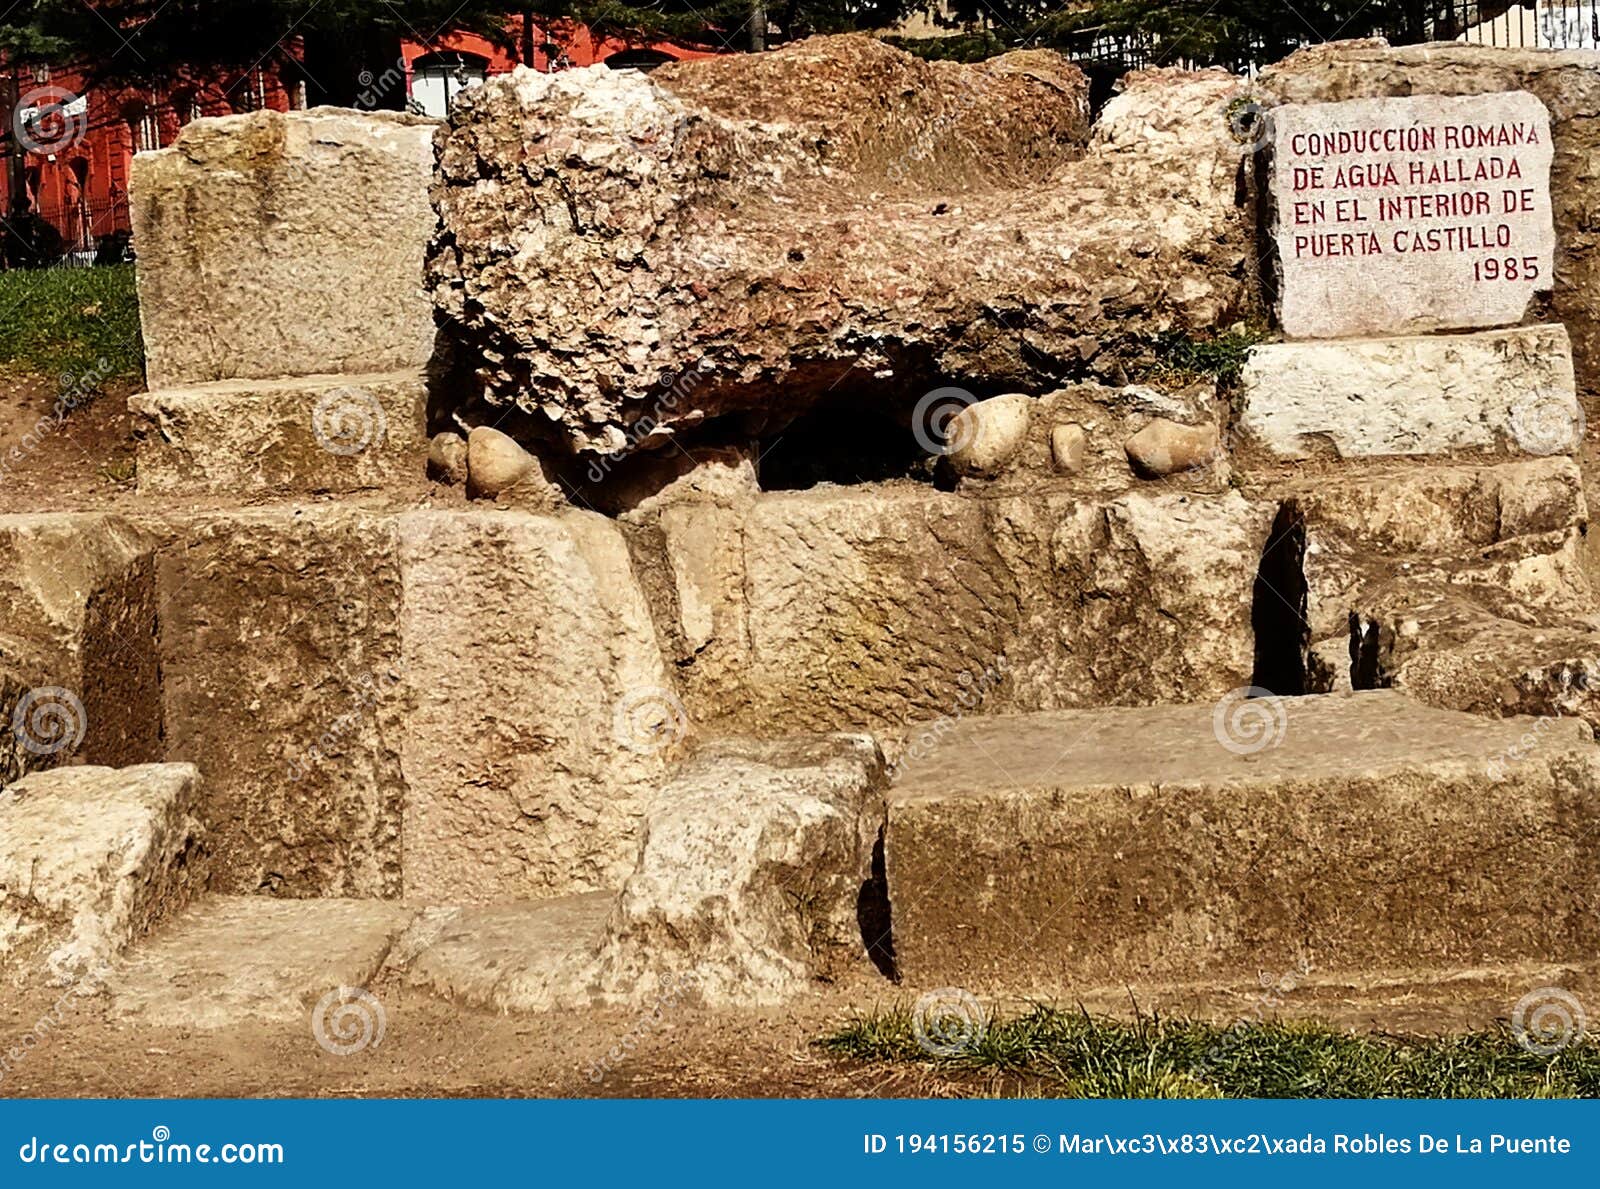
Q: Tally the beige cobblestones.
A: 5